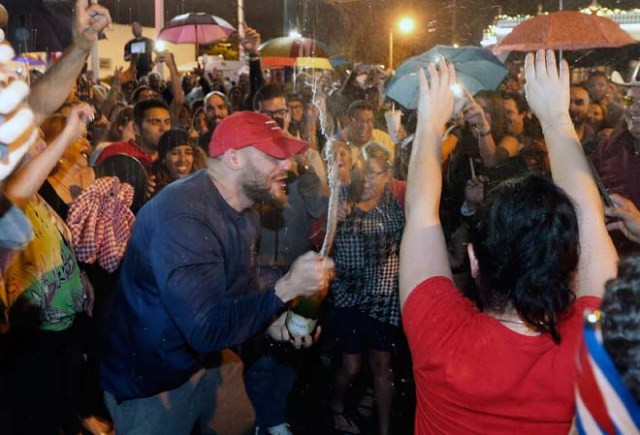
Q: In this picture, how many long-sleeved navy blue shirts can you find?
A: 1